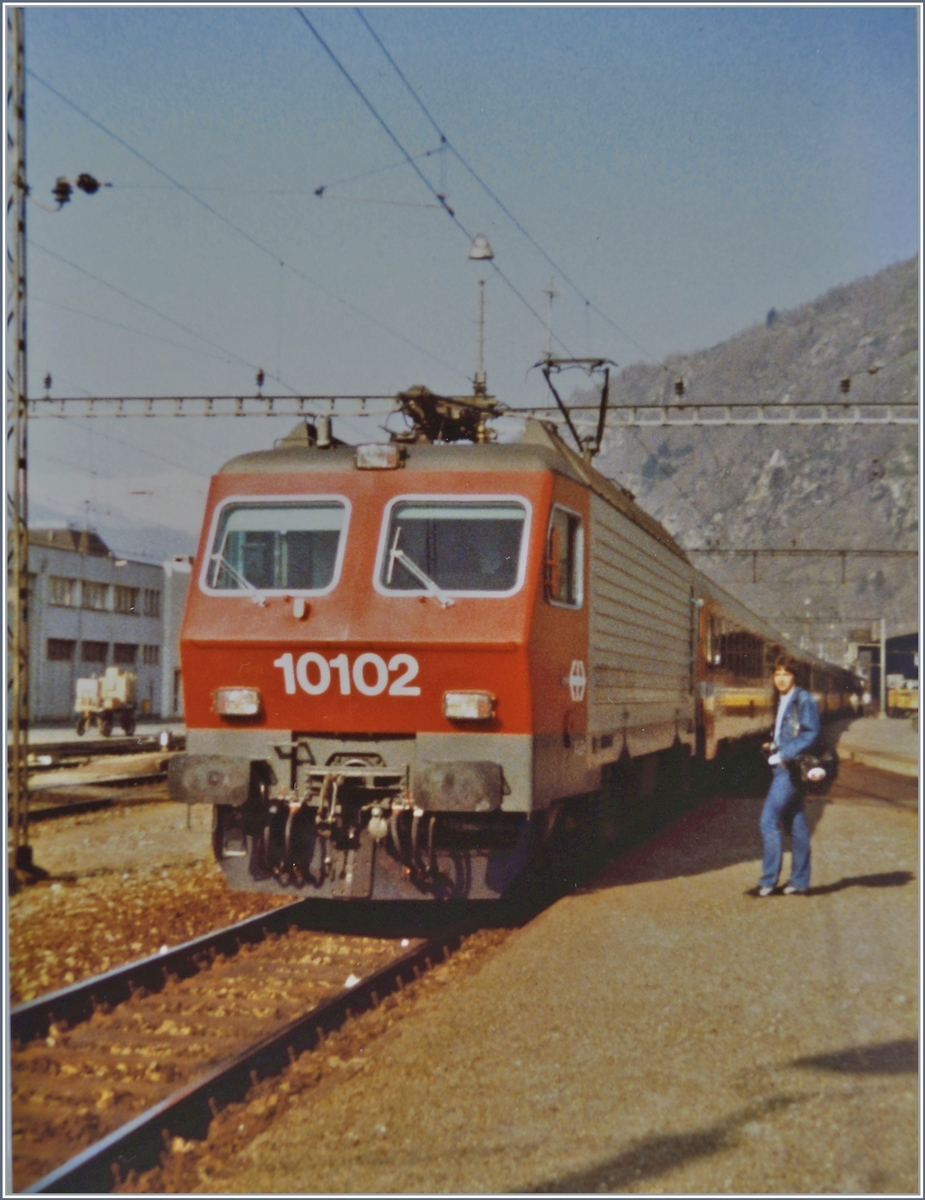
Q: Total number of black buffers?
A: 2